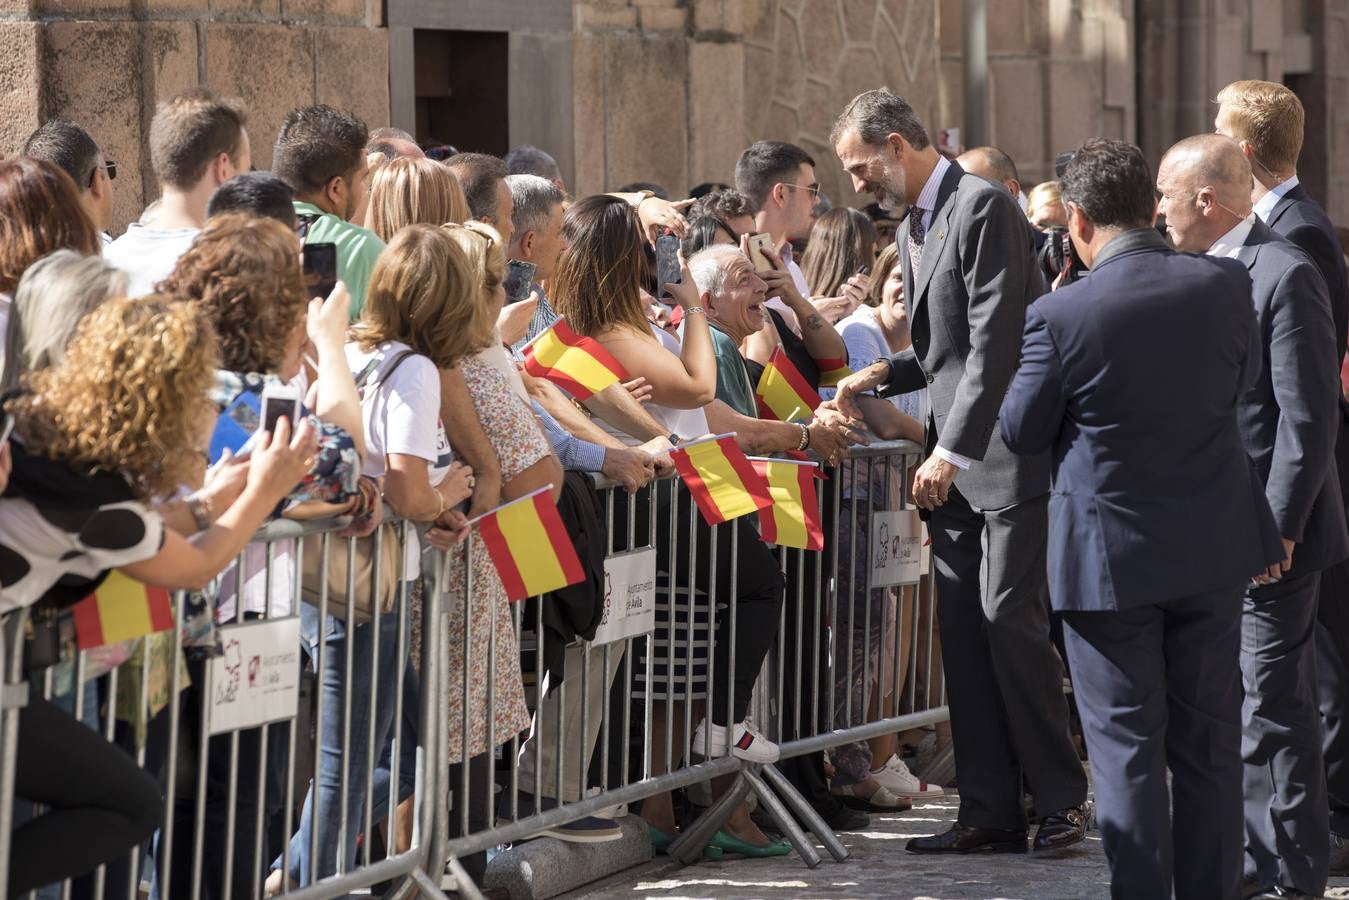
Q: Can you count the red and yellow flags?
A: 7